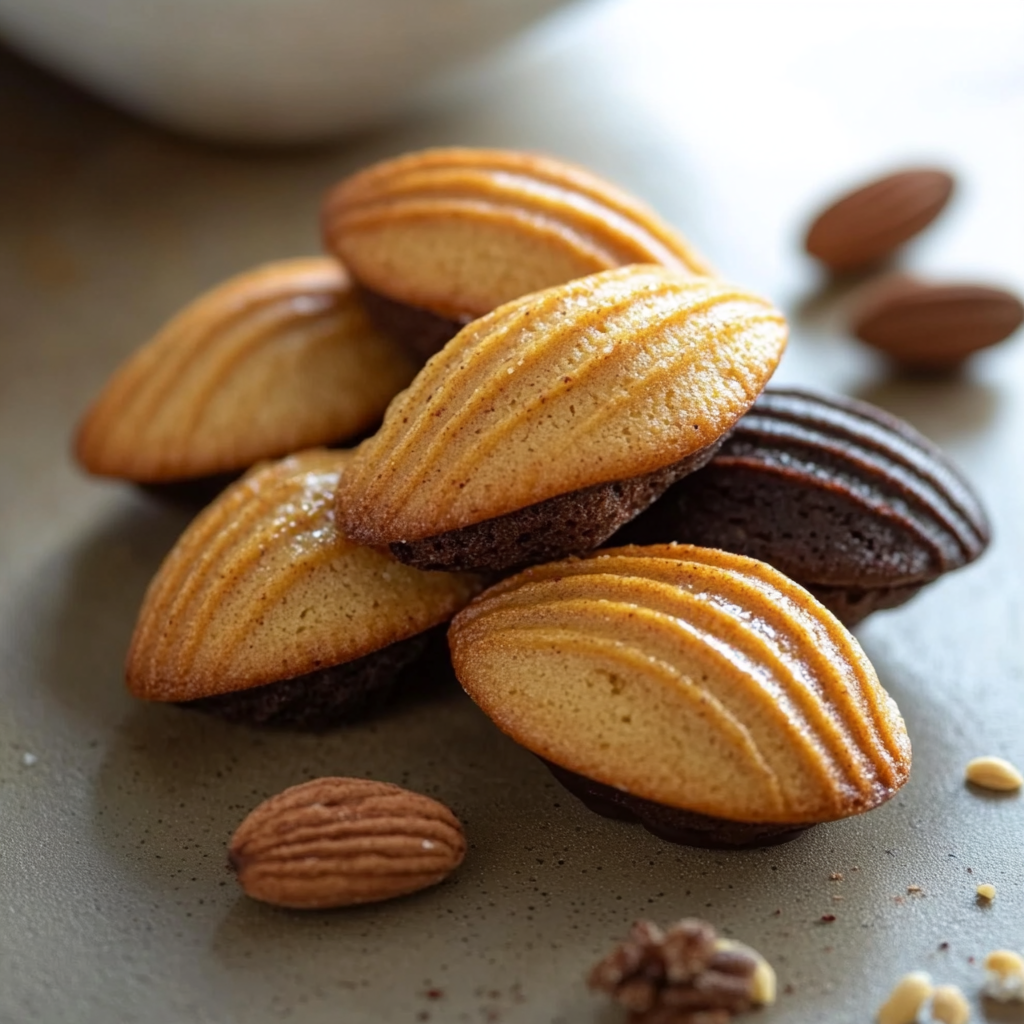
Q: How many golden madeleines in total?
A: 5